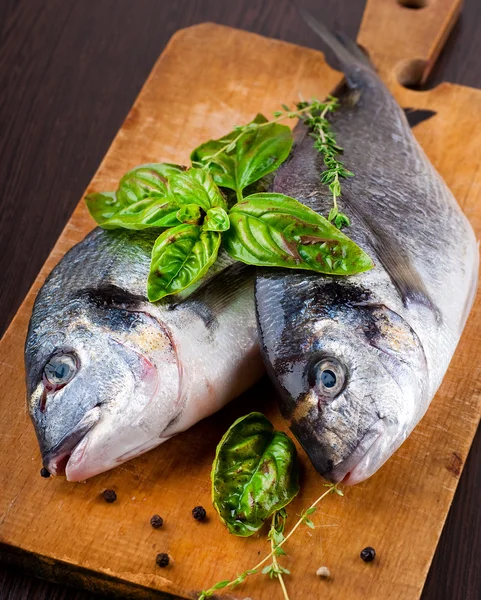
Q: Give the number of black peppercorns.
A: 6